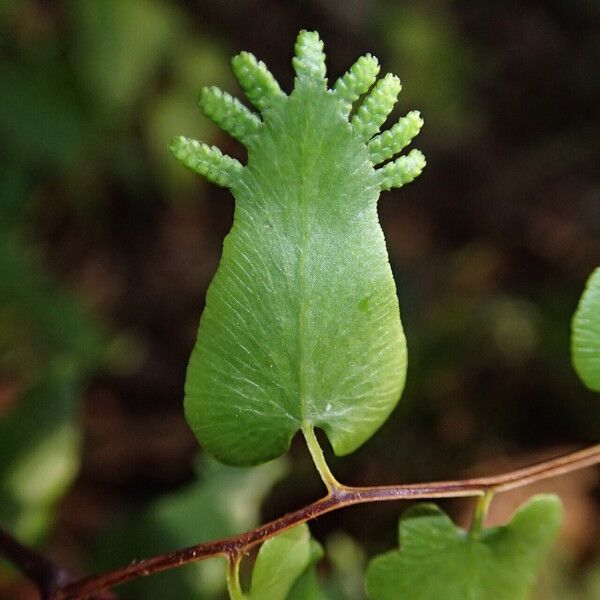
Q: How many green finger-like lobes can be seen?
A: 8